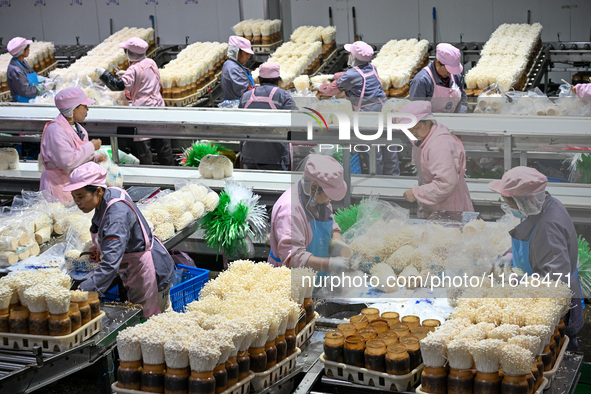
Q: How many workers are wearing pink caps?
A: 11